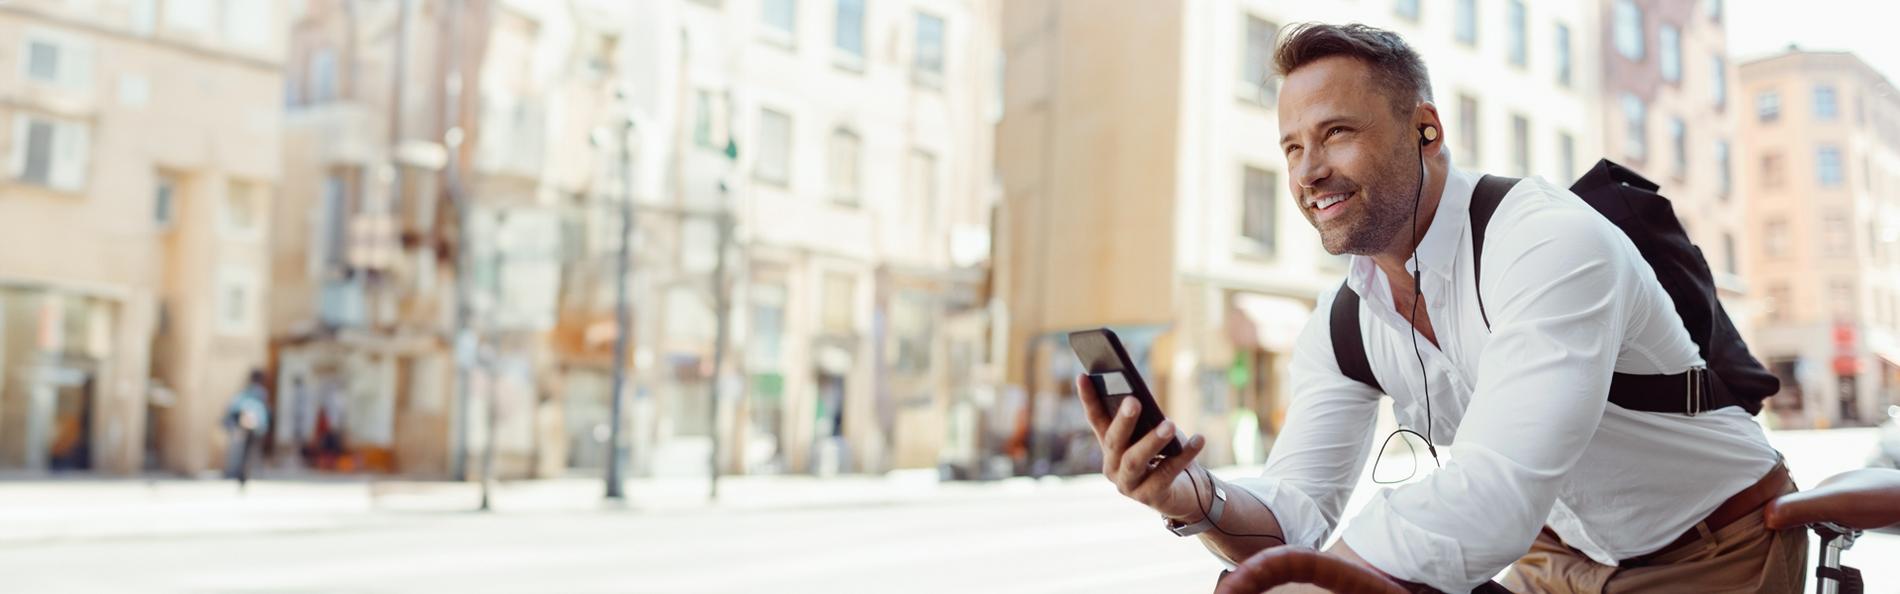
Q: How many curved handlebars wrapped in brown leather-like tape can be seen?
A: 1